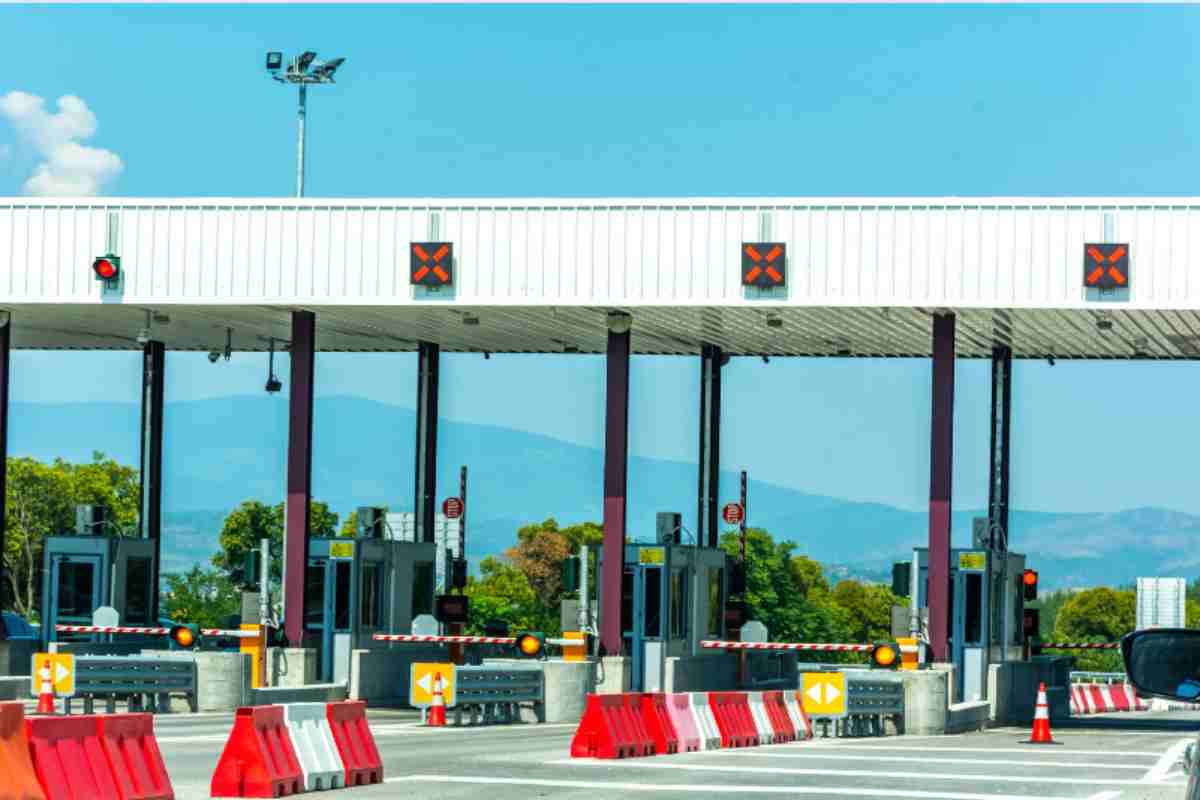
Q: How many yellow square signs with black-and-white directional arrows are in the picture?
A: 3